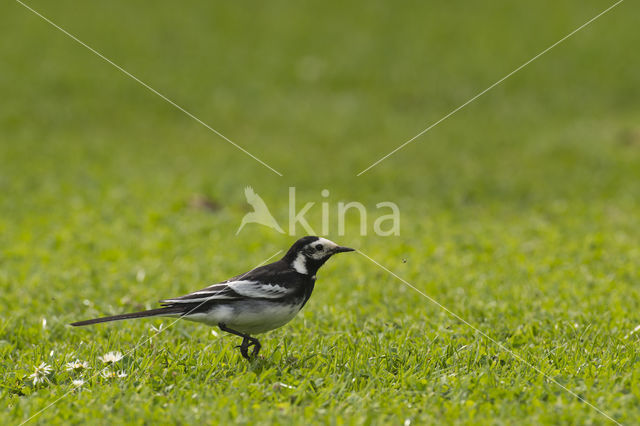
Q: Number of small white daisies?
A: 5